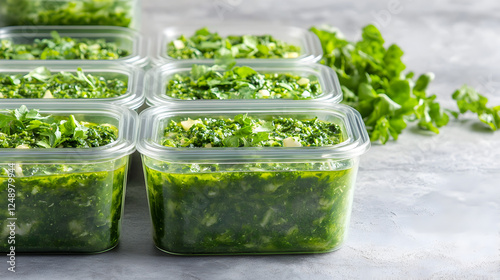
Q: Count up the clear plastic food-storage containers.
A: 7